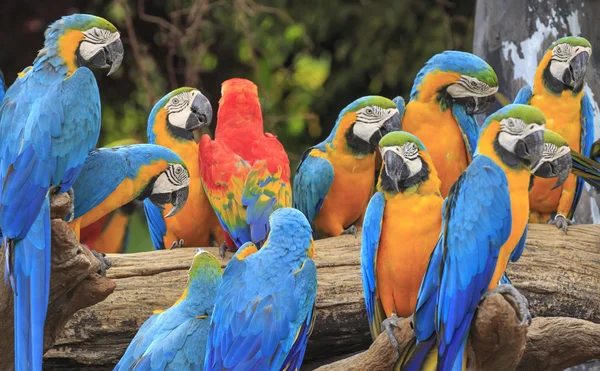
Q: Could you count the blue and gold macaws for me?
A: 11